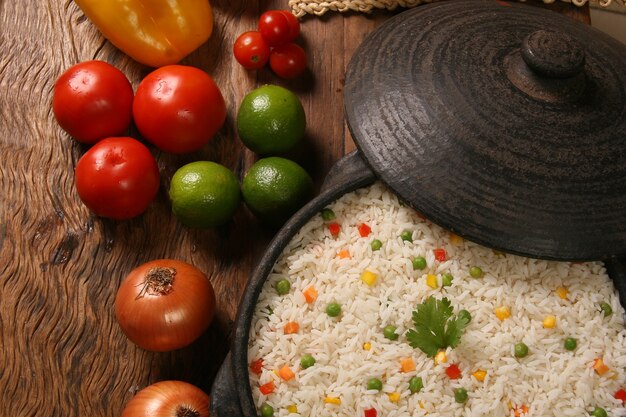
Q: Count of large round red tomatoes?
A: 3